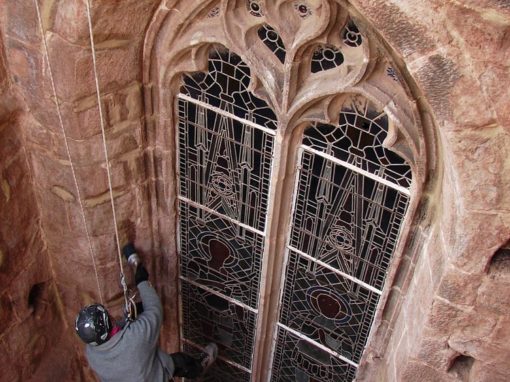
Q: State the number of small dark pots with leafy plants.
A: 0